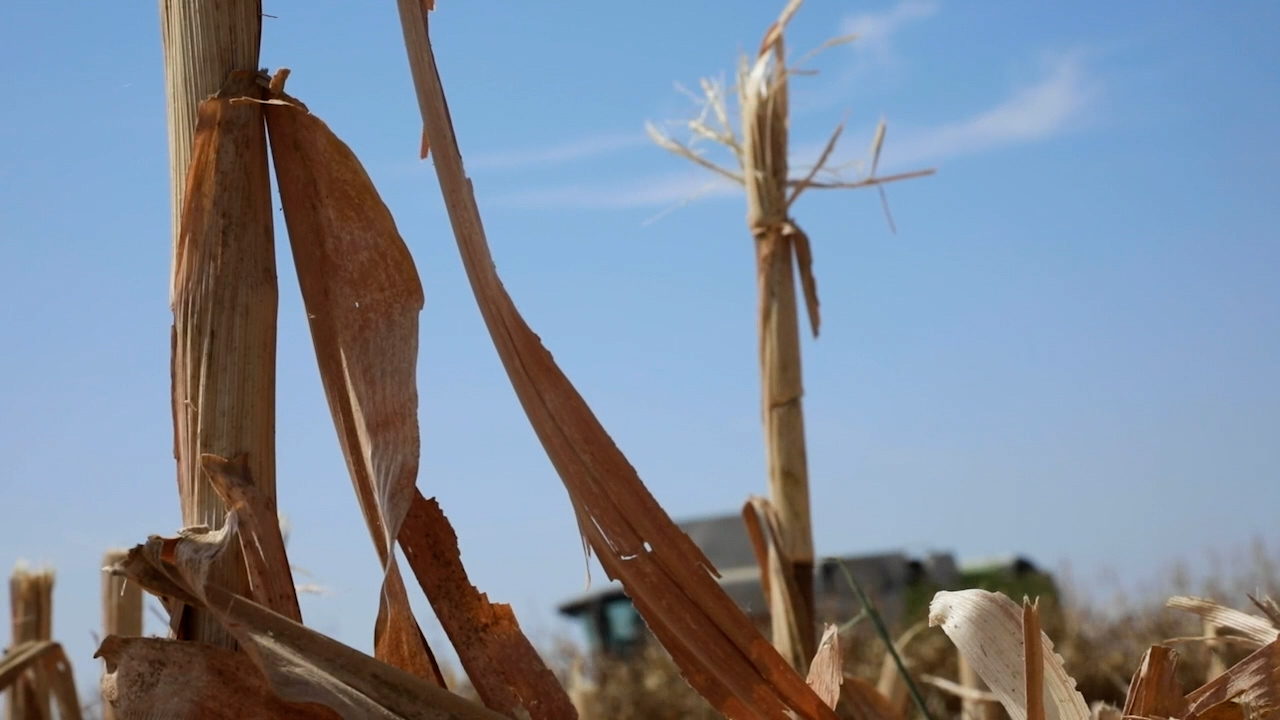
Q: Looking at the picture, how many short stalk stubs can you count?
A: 2